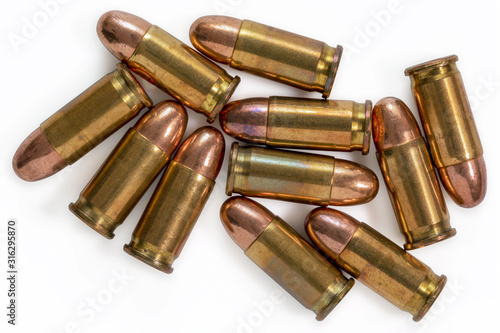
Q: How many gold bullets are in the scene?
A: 11